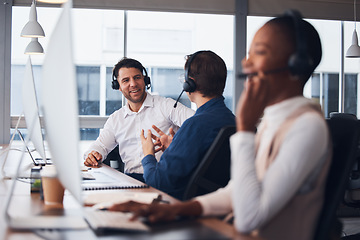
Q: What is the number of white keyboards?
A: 1